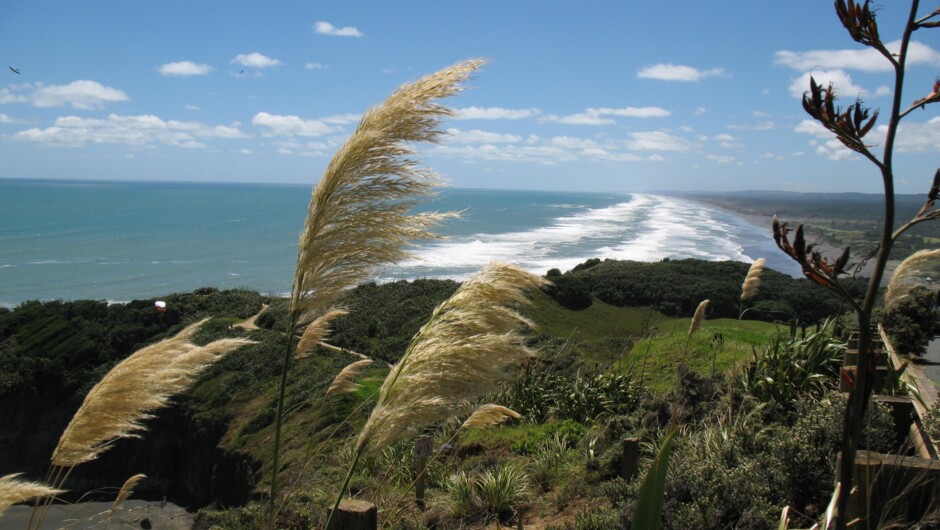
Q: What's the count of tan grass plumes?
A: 11